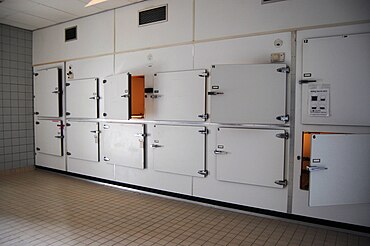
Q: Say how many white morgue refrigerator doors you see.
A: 12